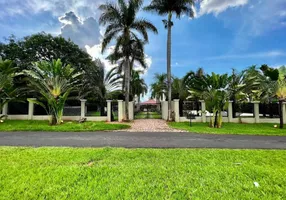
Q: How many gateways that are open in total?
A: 0